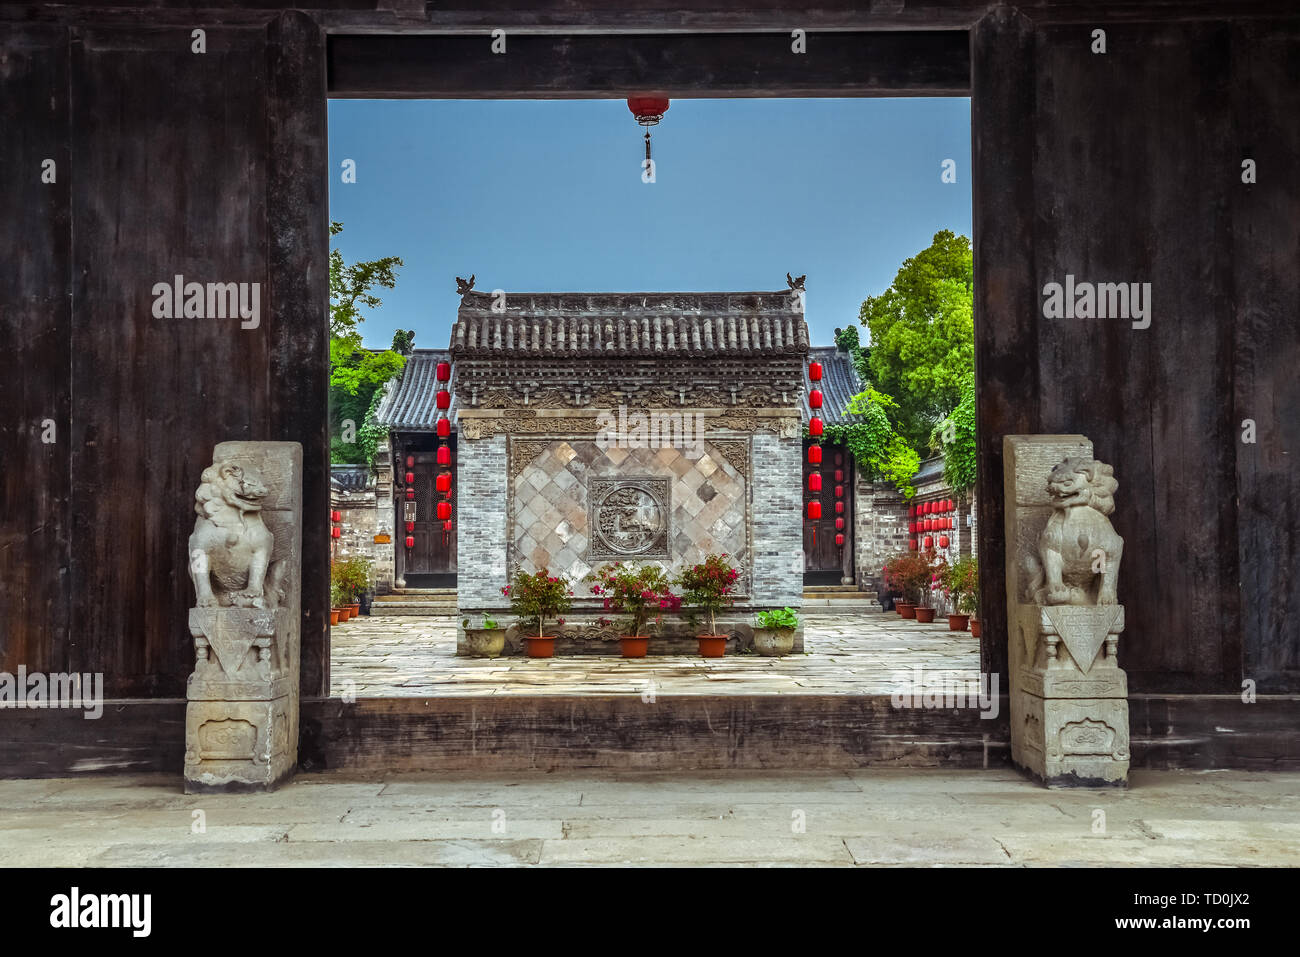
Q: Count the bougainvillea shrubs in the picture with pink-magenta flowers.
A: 3